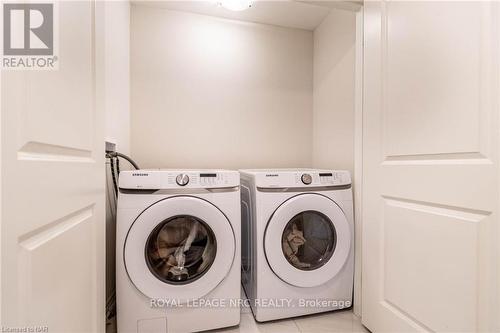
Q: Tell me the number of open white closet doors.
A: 2